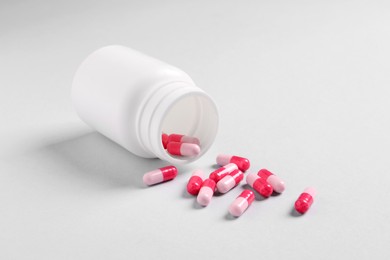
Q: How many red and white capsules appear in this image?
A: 13